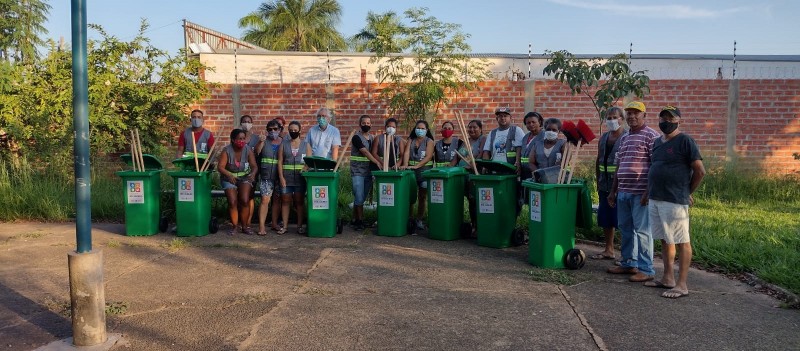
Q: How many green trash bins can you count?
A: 7